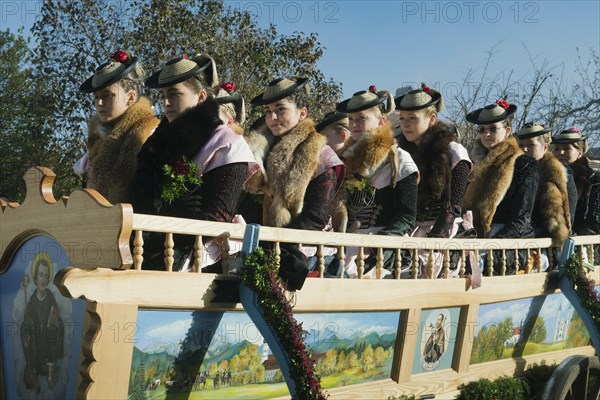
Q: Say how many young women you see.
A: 10